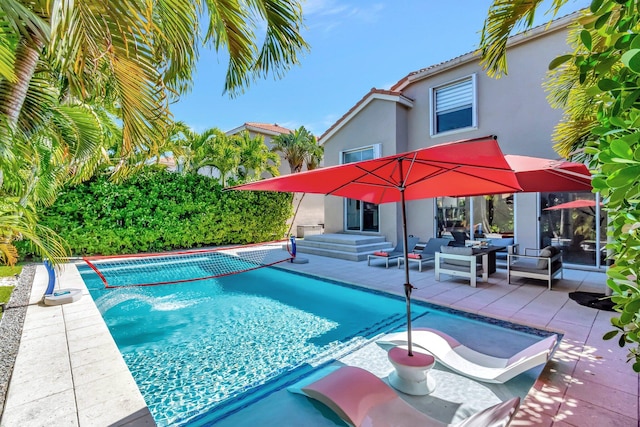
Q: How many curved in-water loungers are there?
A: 2